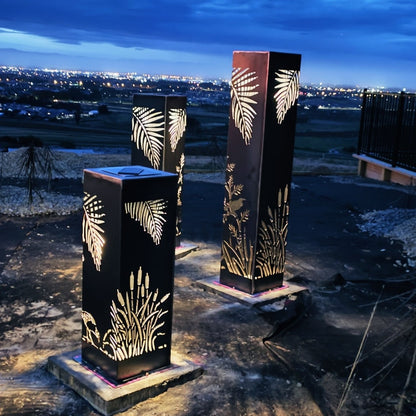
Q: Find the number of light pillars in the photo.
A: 3